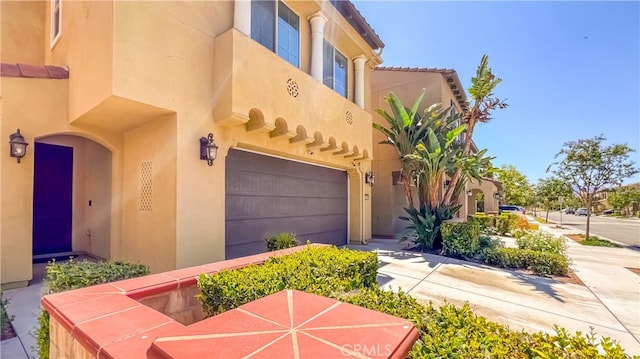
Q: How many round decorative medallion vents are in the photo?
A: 2